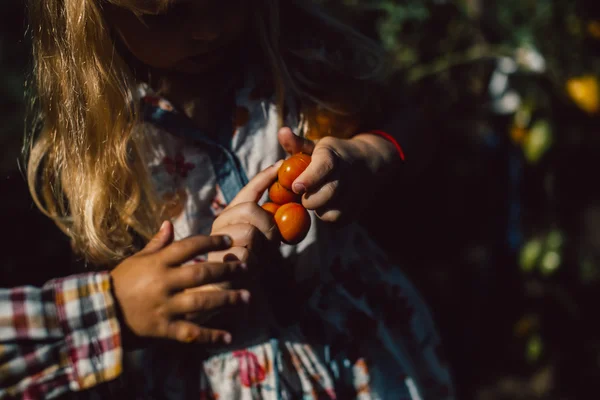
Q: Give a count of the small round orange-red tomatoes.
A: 4